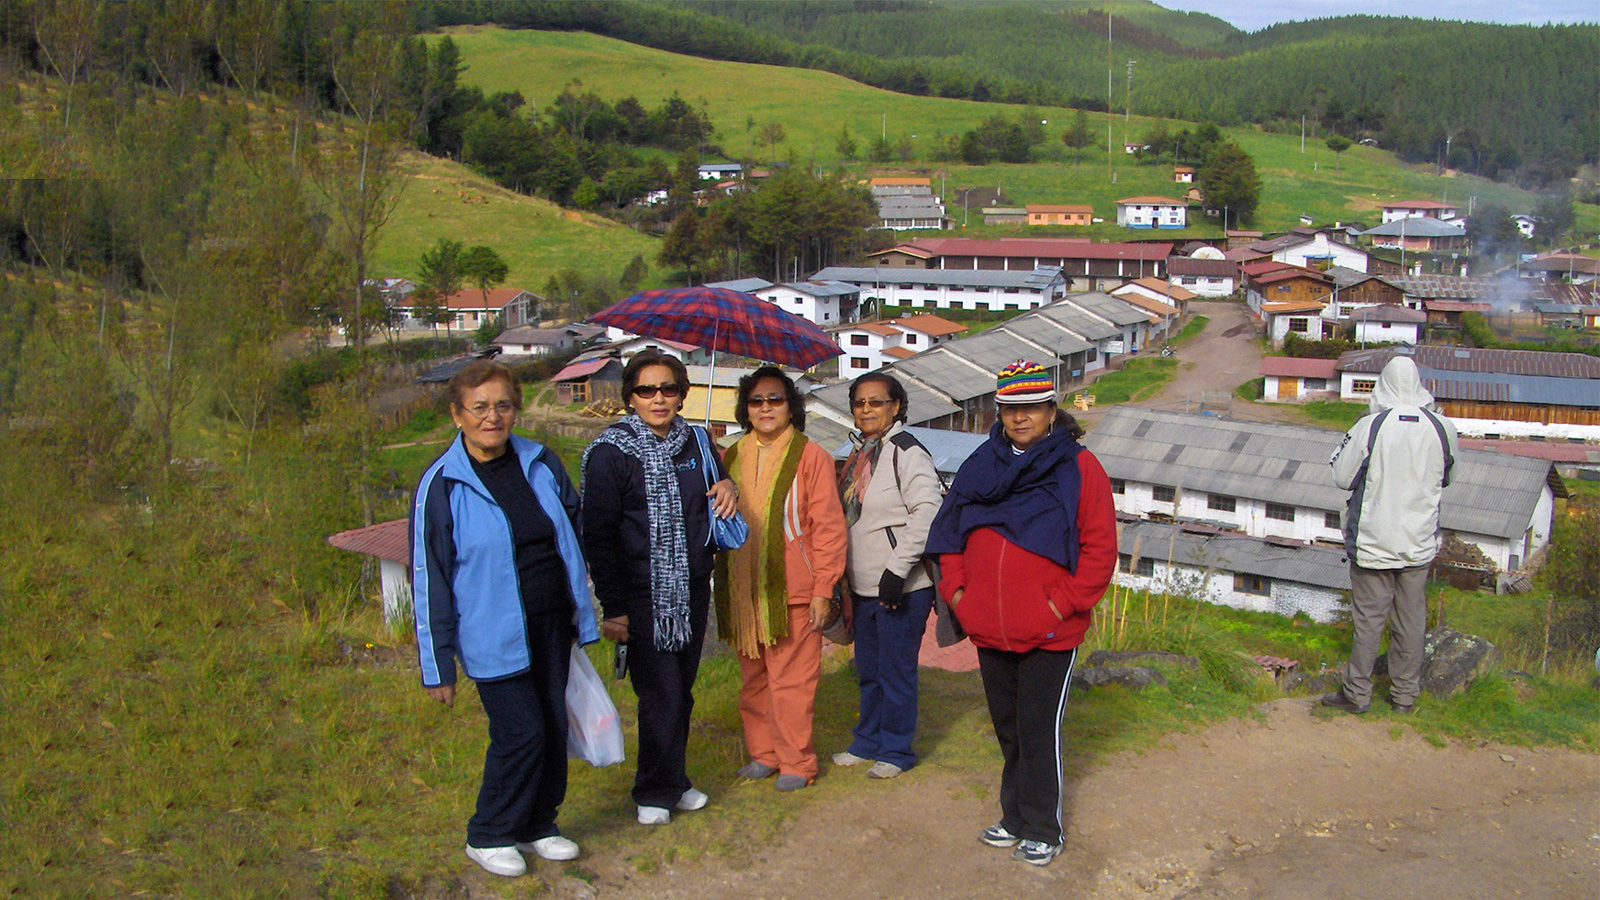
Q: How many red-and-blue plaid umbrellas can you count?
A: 1